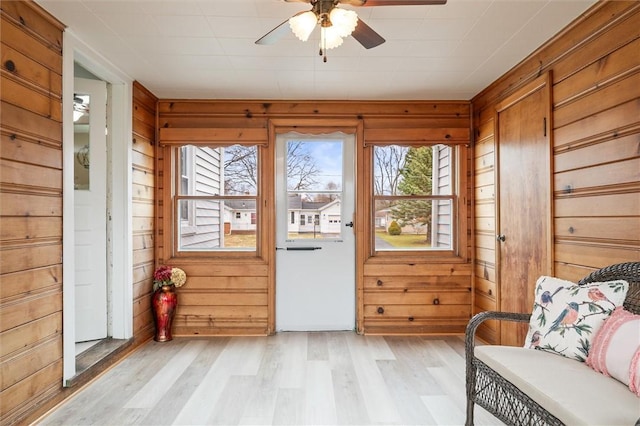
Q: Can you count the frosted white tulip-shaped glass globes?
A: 3